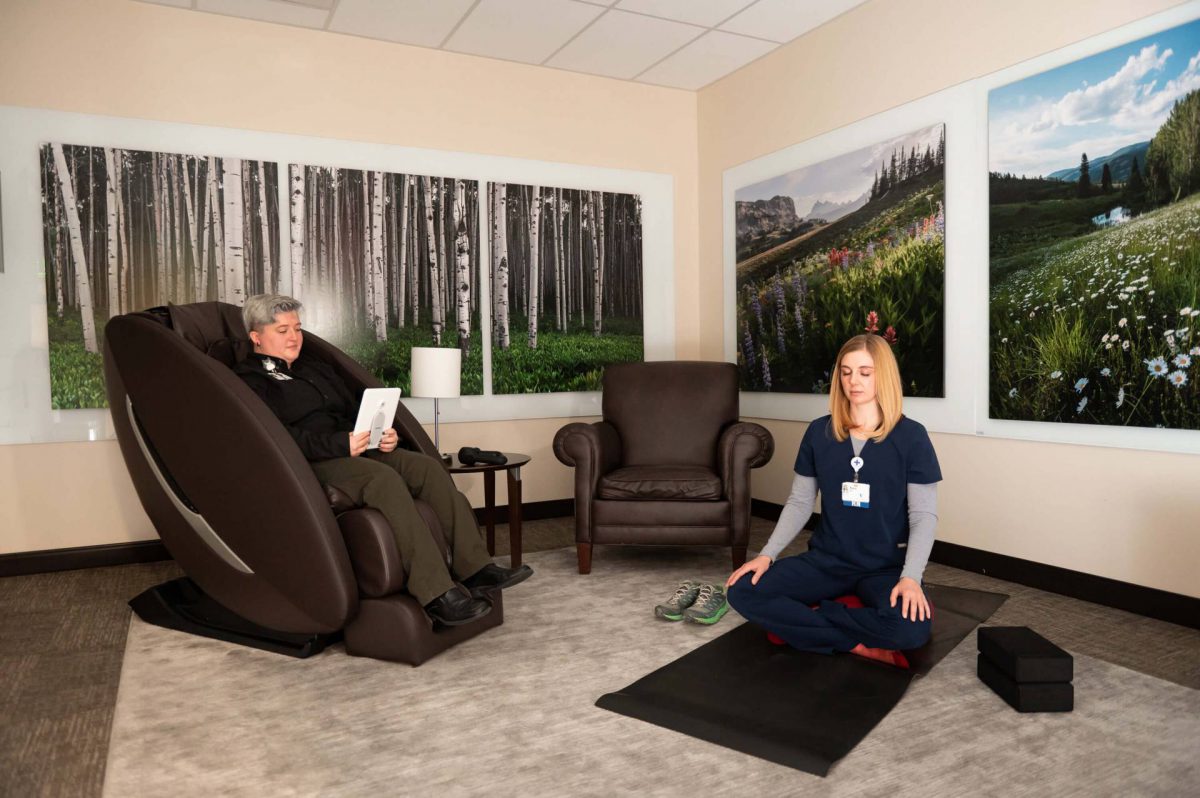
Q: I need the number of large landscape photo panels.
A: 5